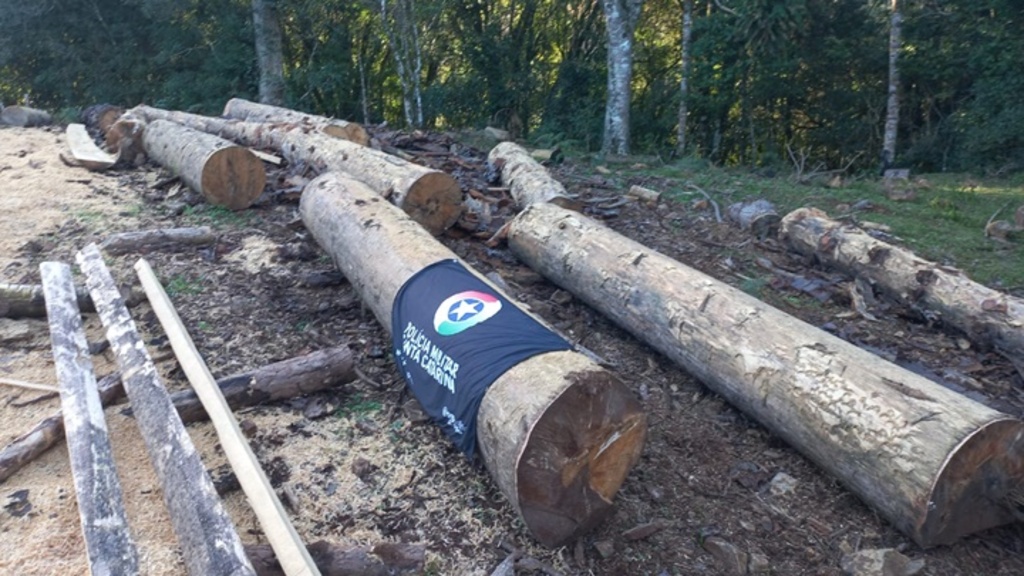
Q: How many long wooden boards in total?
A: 3